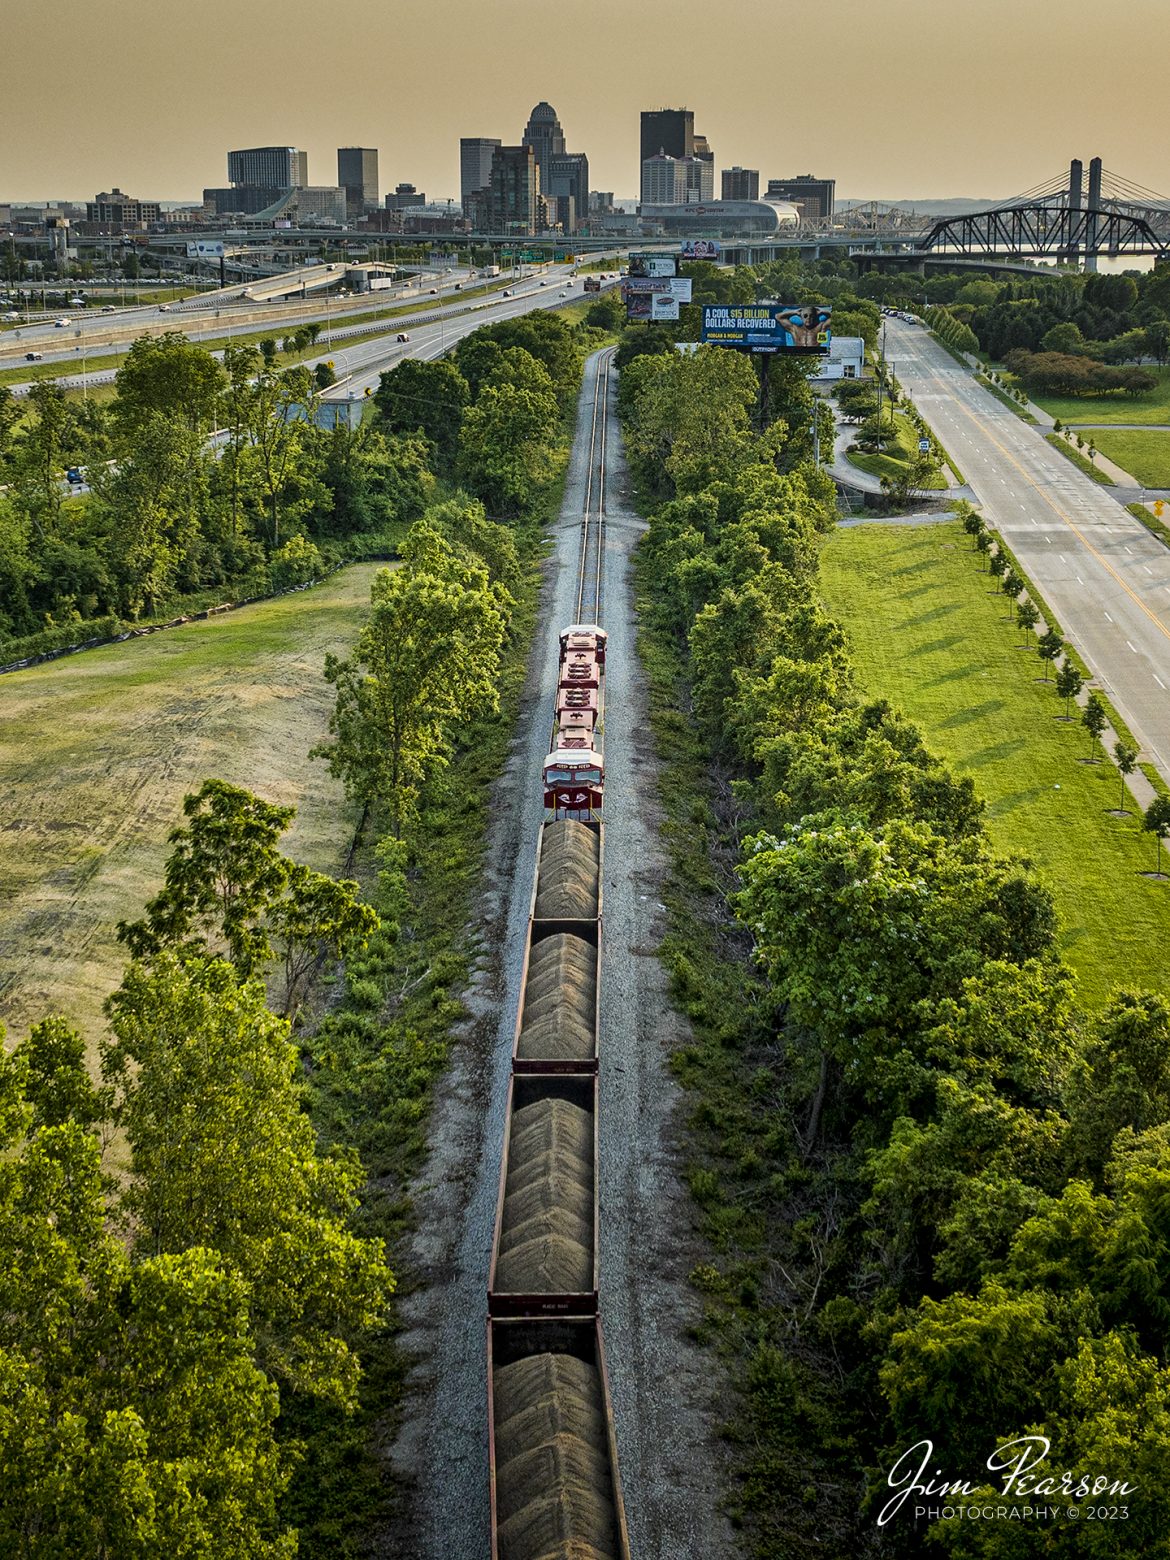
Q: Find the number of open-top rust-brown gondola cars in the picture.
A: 4